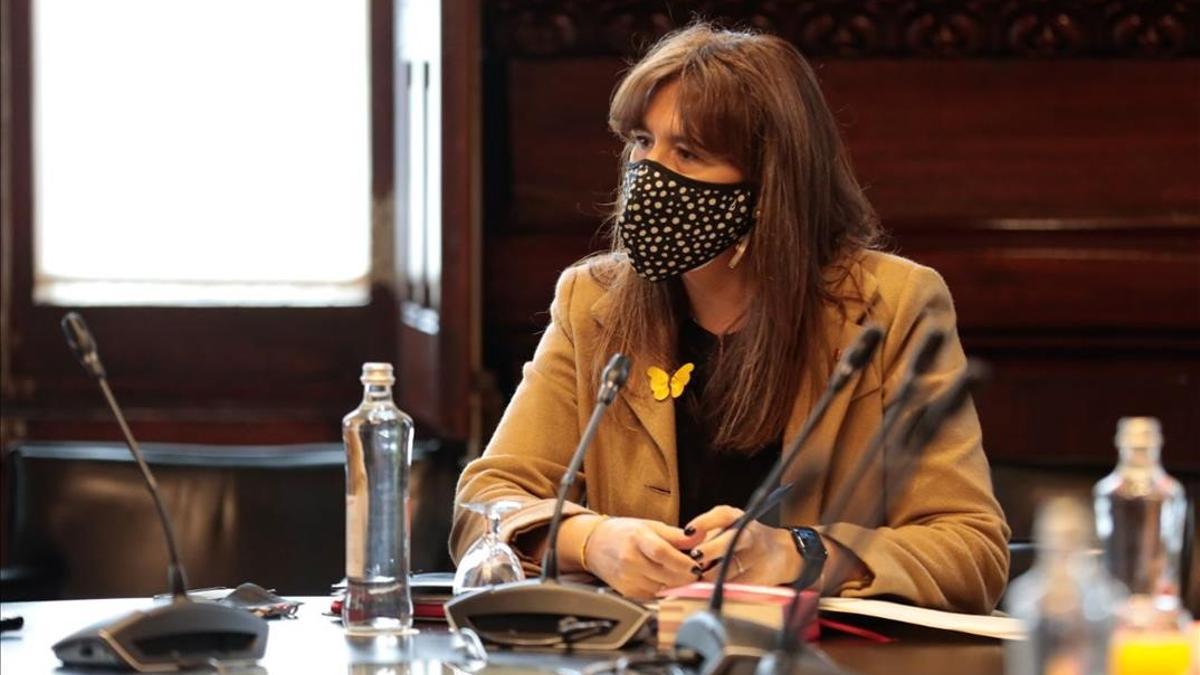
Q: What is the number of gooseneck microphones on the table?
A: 5